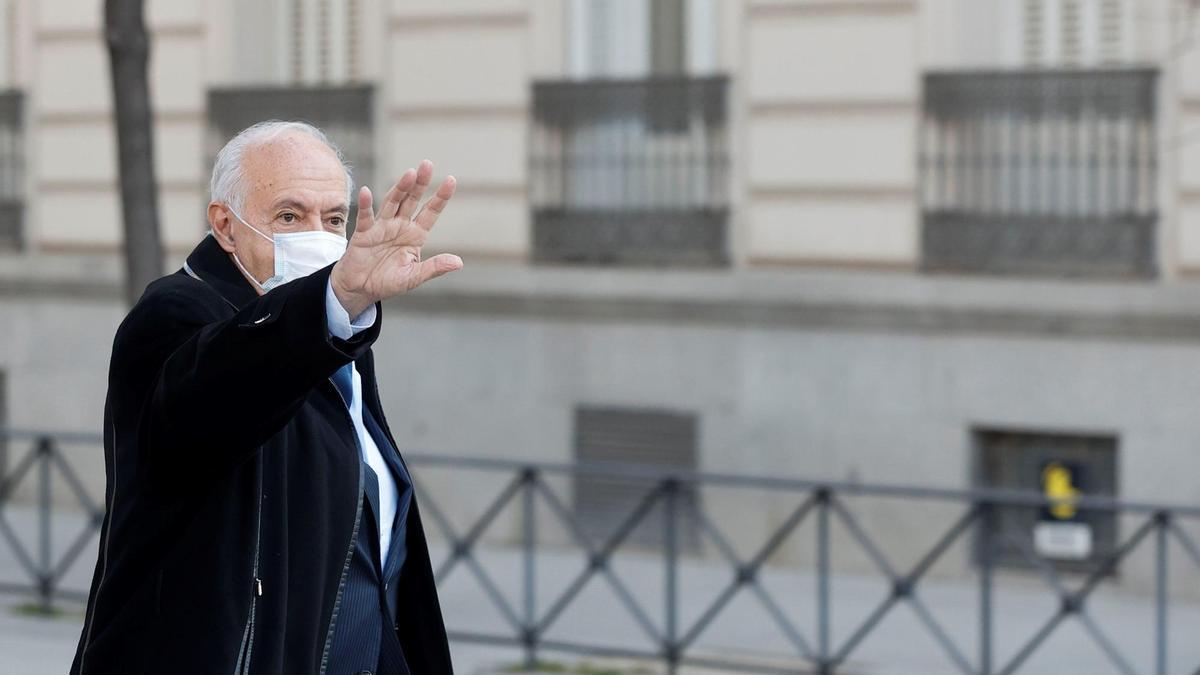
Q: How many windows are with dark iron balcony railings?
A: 4